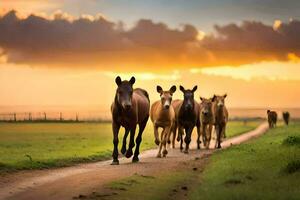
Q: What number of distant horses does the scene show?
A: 2